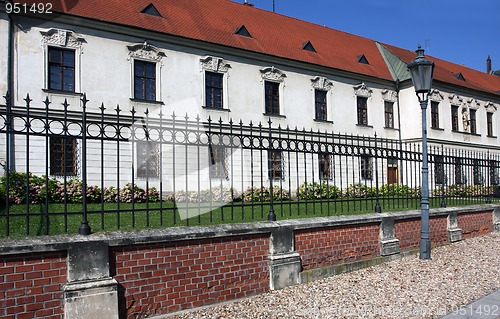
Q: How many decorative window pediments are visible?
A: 11